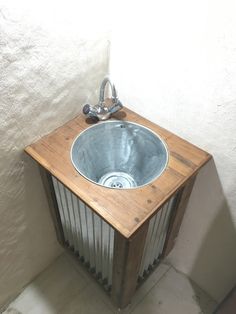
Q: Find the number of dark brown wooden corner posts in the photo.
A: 3